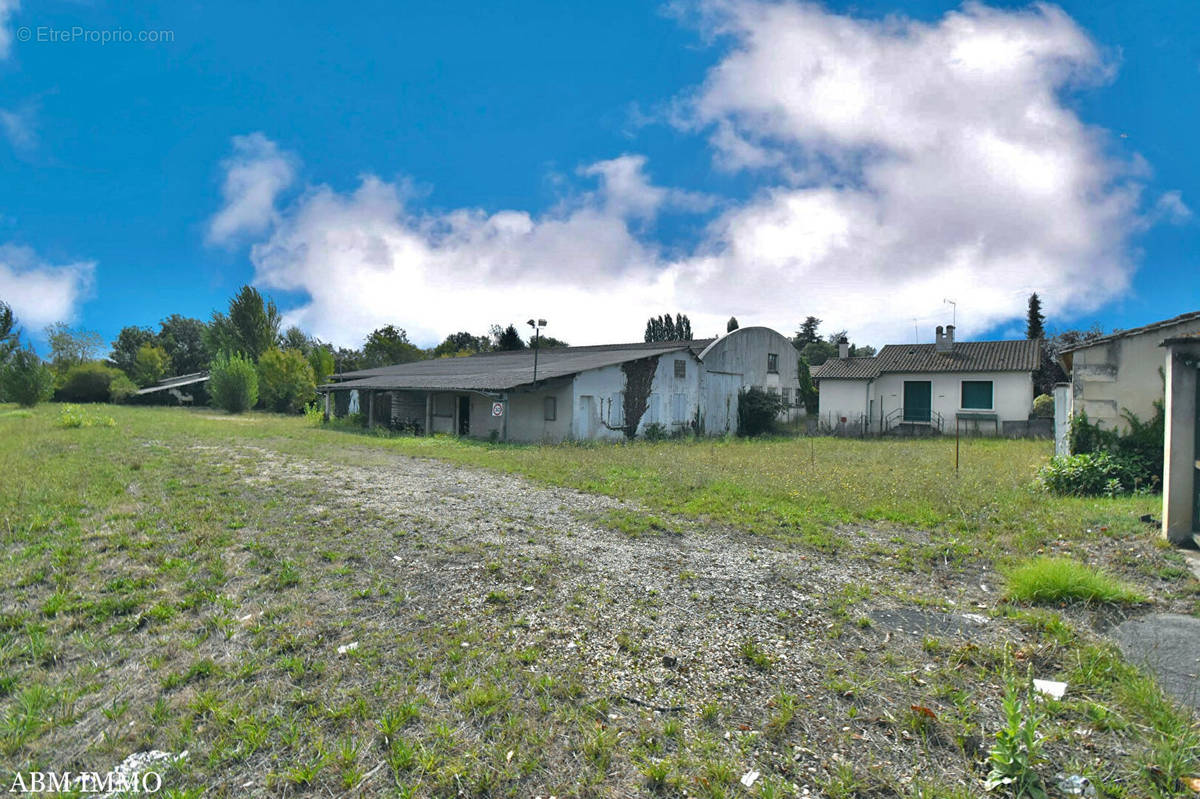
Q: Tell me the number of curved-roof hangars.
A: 1